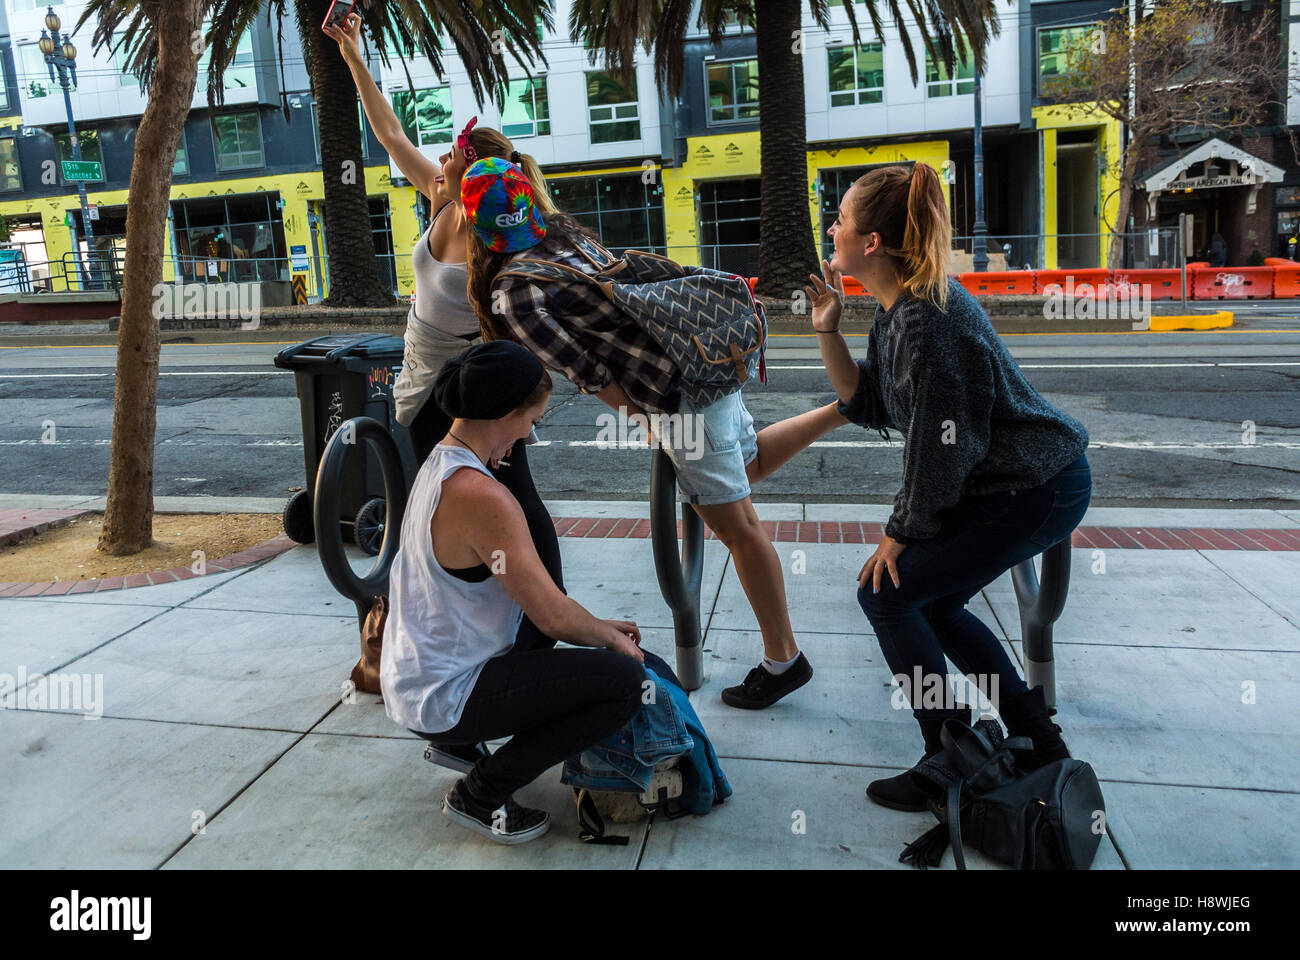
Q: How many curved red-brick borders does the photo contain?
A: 1